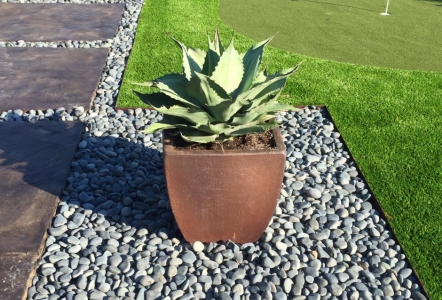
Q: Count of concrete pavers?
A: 3